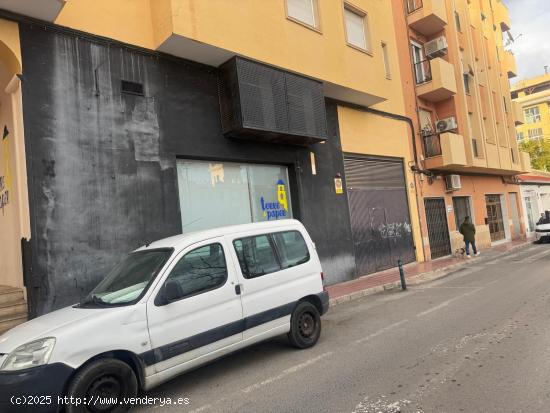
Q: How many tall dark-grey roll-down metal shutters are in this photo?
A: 1